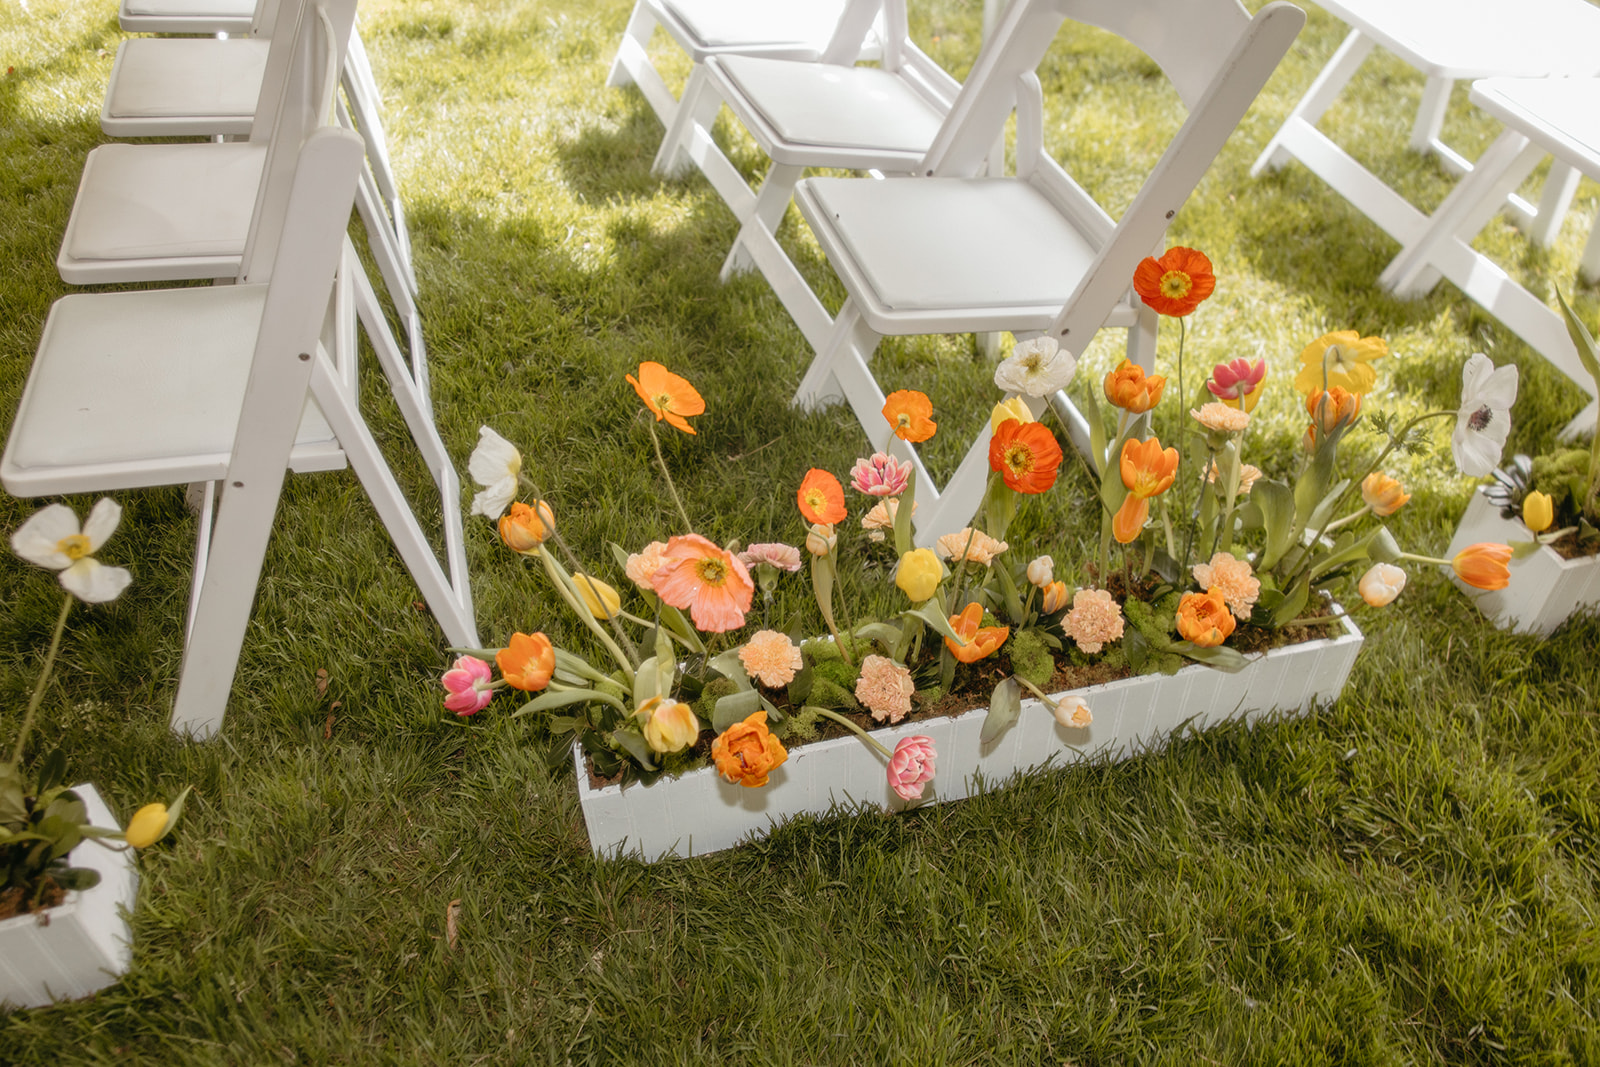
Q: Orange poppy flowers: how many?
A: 5